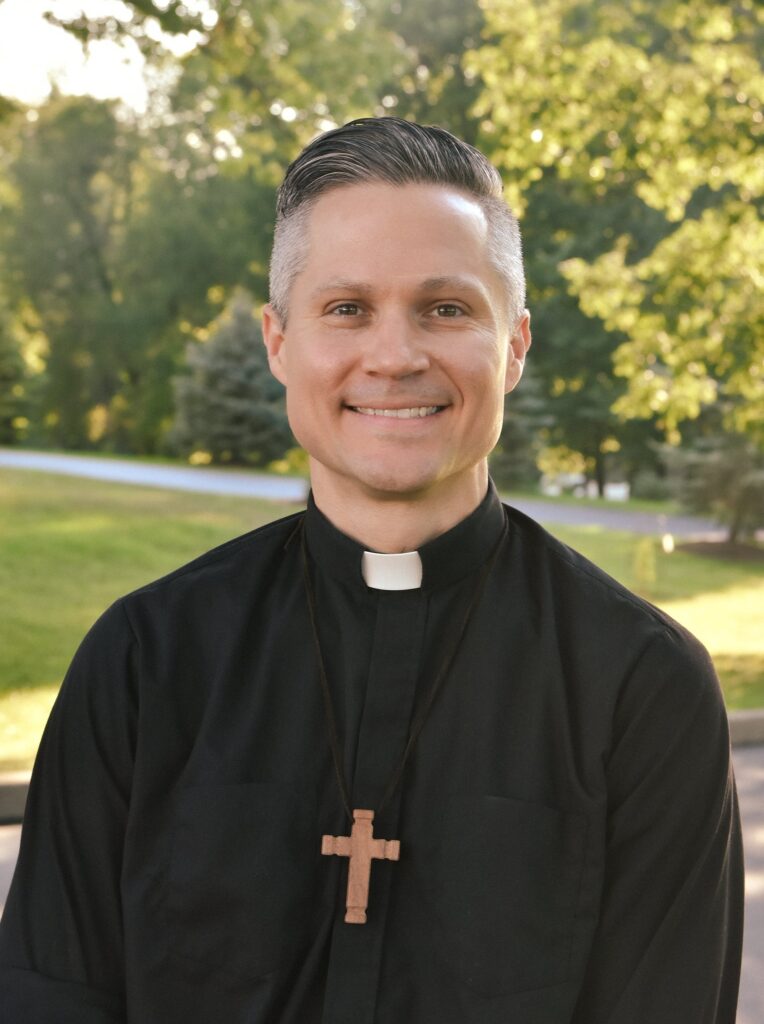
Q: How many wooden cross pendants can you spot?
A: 1